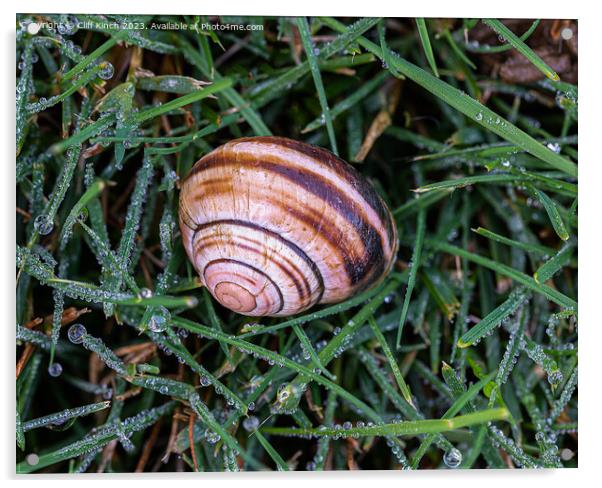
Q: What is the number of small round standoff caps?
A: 4